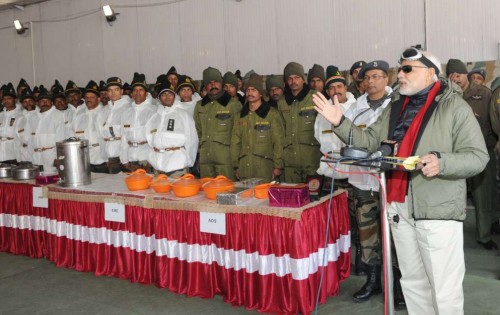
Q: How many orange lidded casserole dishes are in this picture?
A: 4